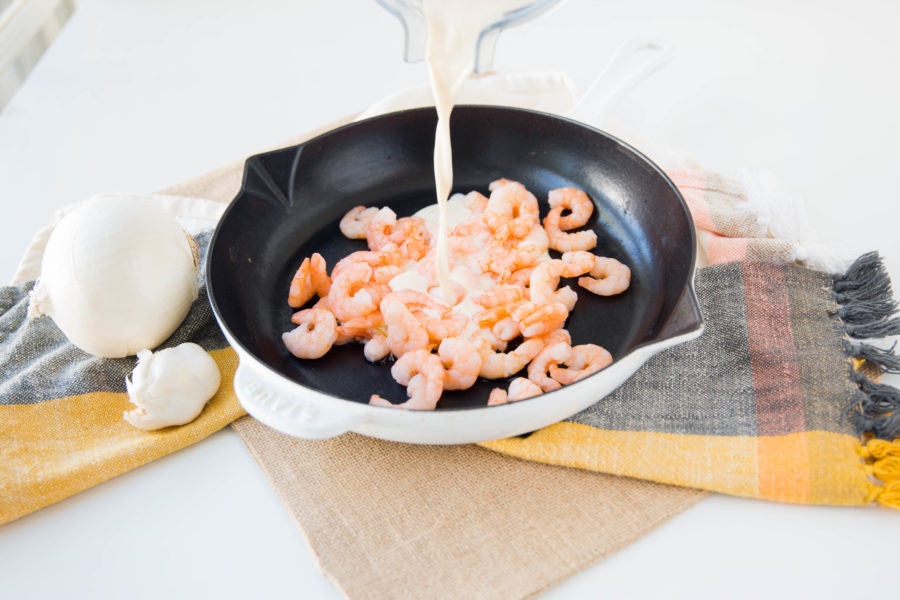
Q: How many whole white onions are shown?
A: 1